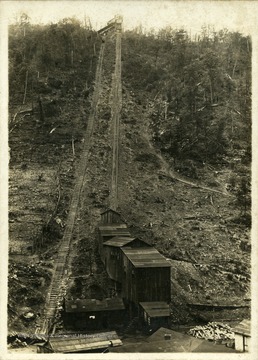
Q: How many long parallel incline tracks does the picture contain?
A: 2